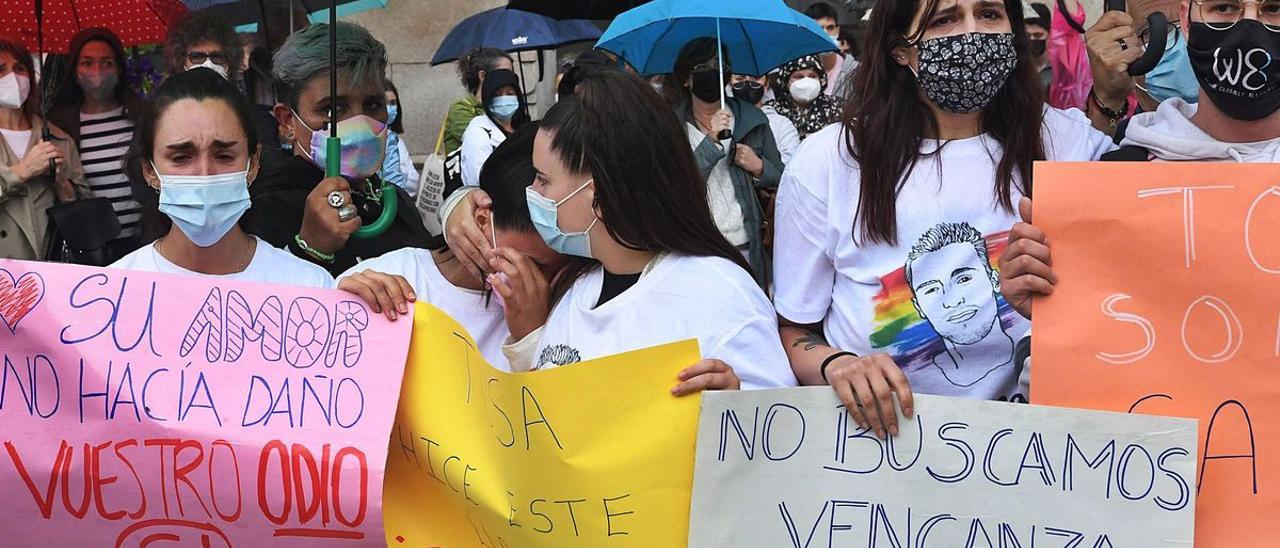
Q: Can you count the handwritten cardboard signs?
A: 4